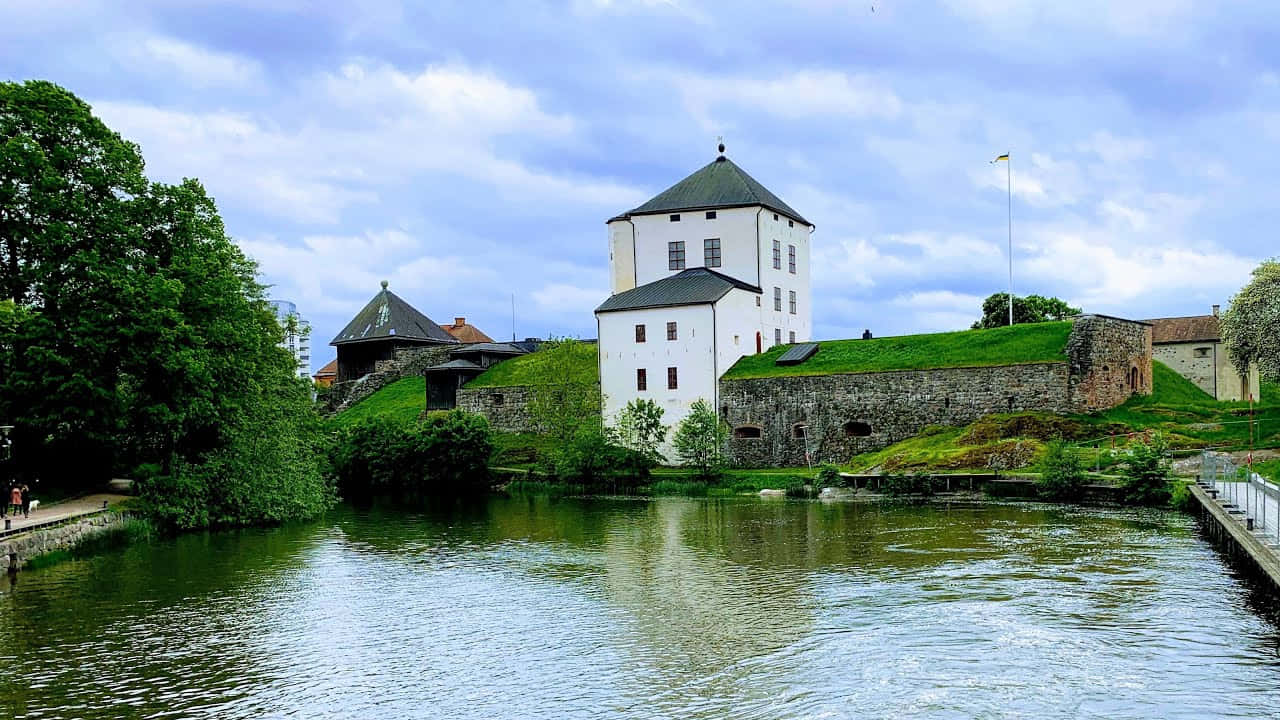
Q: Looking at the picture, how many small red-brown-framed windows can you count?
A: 4